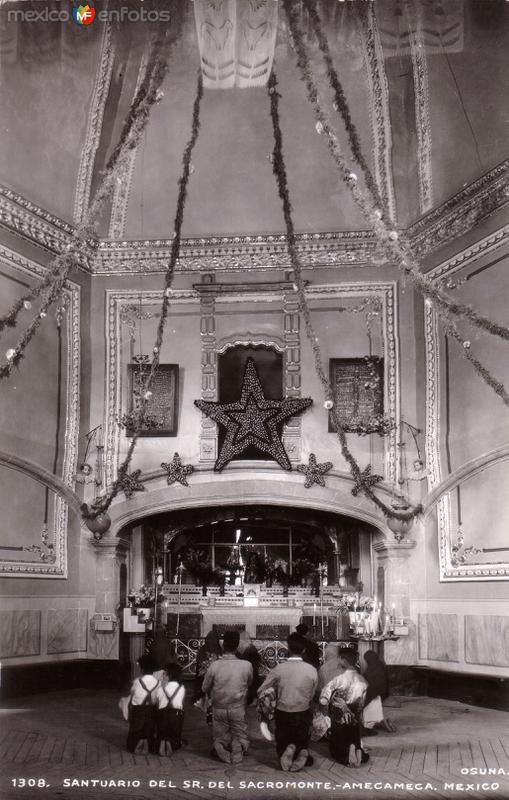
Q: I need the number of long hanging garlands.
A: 6